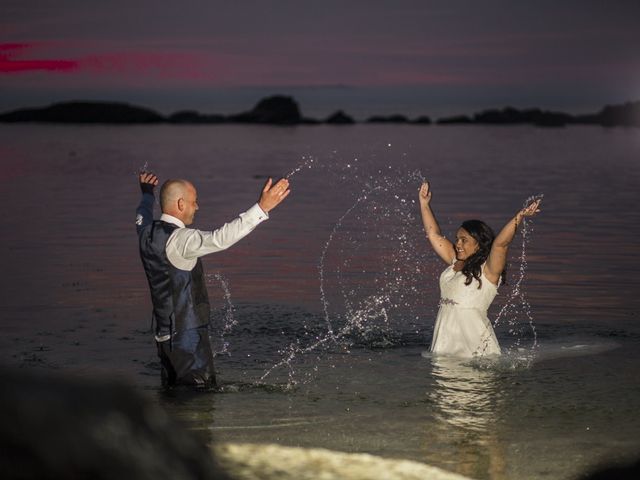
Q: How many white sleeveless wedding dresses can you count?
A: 1